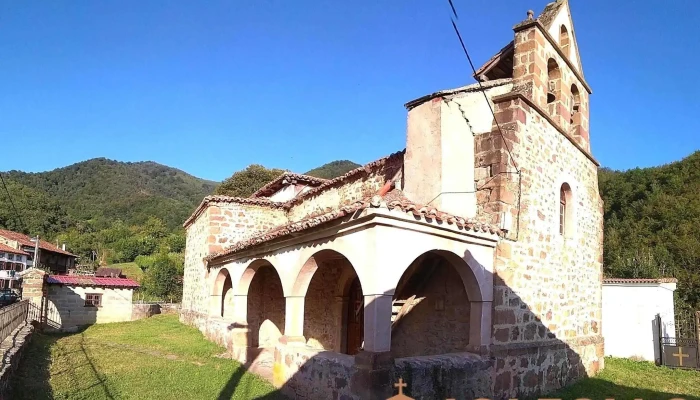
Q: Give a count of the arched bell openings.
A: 3